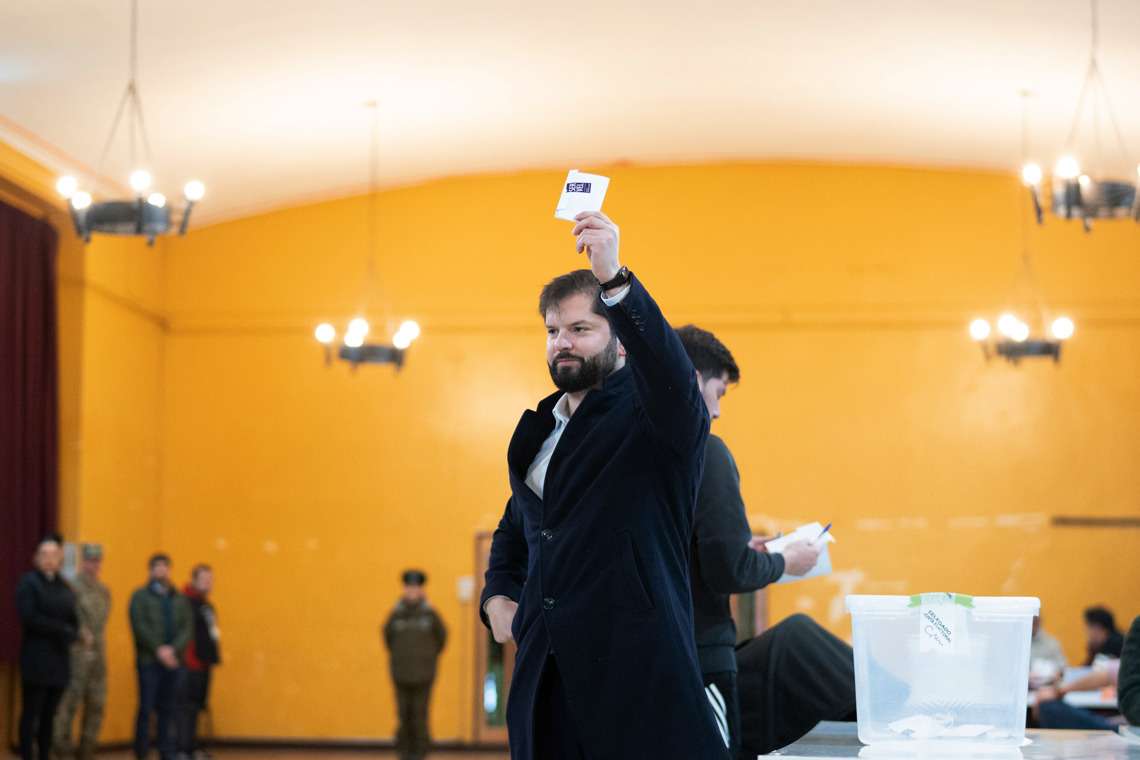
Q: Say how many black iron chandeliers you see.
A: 4